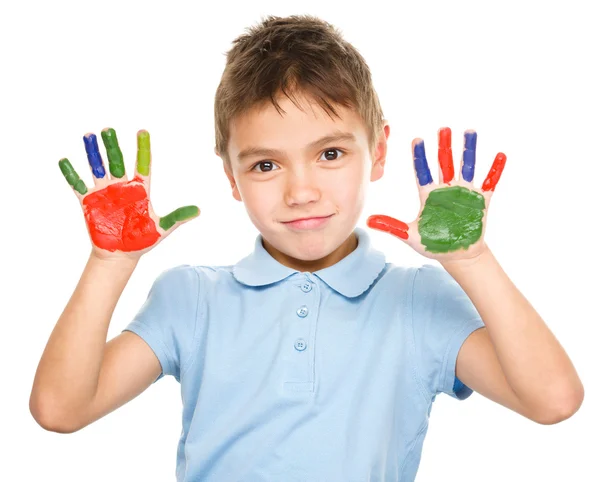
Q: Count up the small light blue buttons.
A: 3